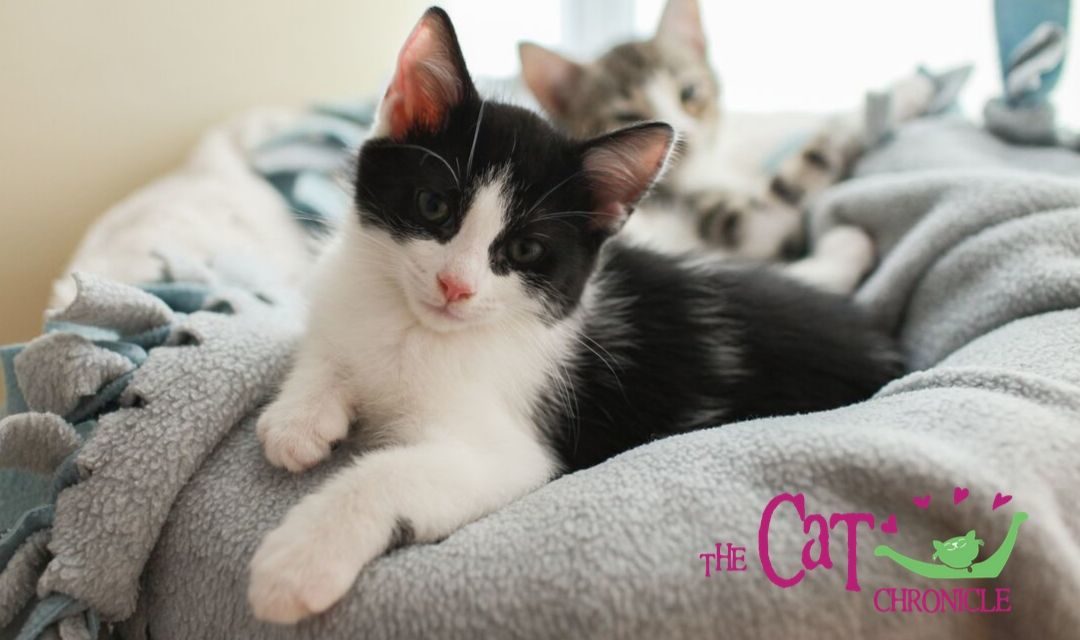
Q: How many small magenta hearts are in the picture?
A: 4